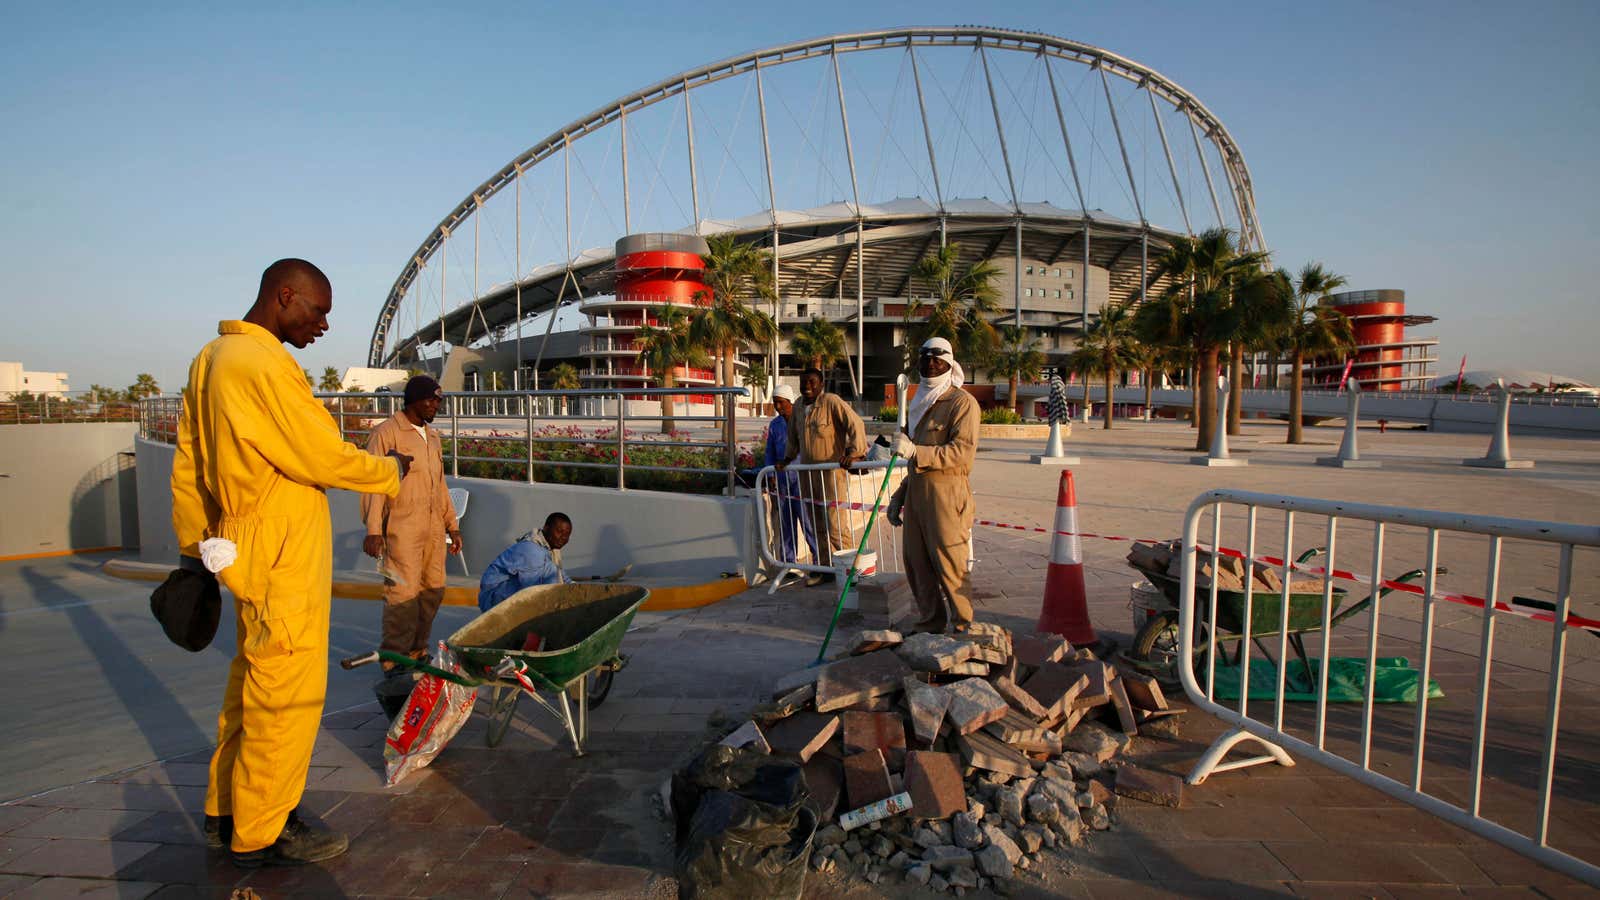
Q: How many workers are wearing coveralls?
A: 6